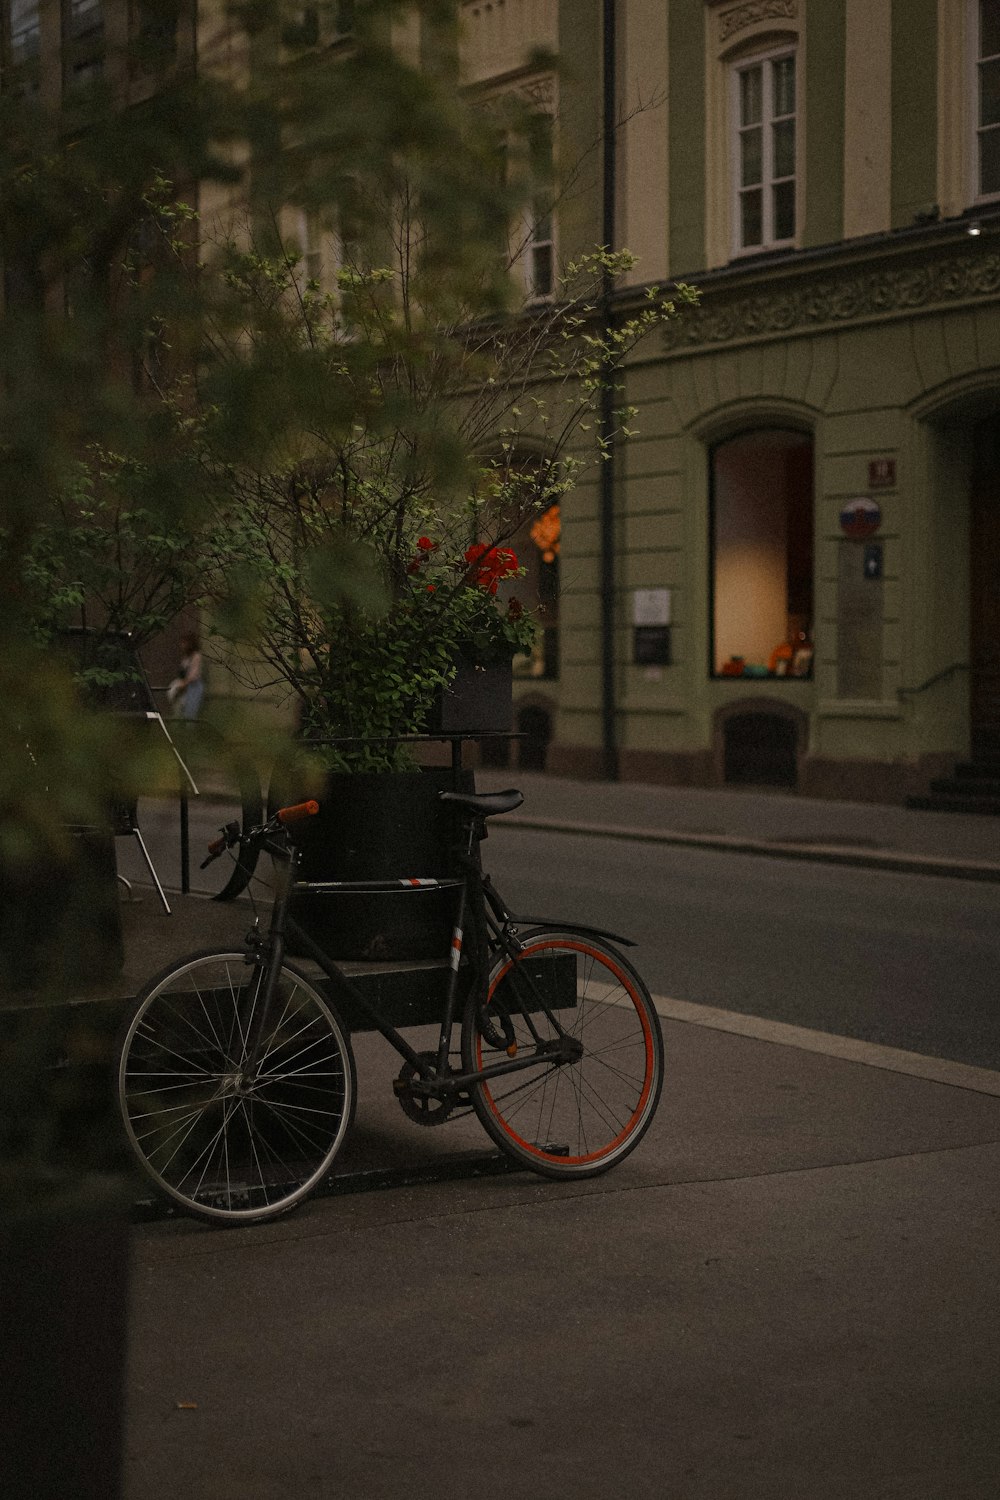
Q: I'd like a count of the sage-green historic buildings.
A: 1